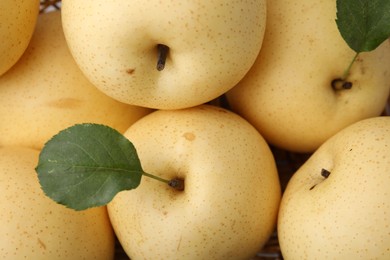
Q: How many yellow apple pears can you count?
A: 7